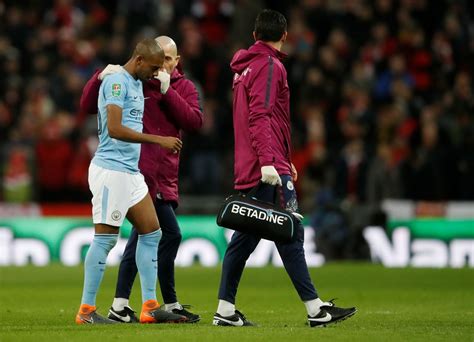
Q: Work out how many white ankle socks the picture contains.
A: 4